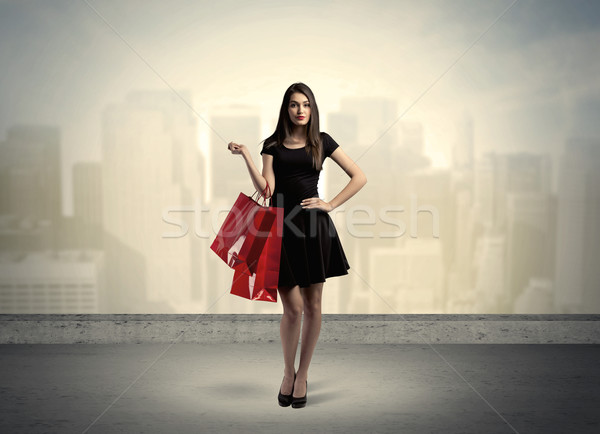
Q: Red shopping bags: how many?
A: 2